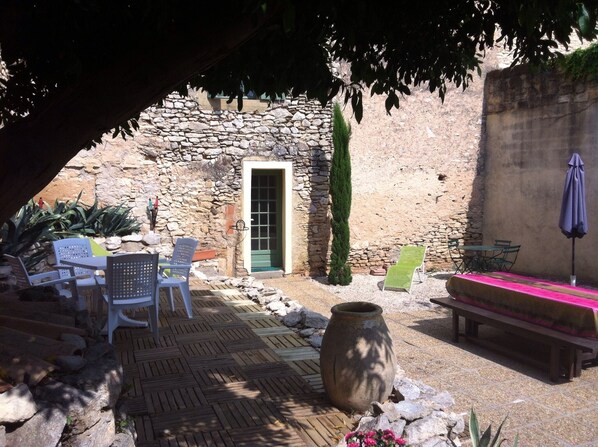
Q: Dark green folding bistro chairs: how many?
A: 3